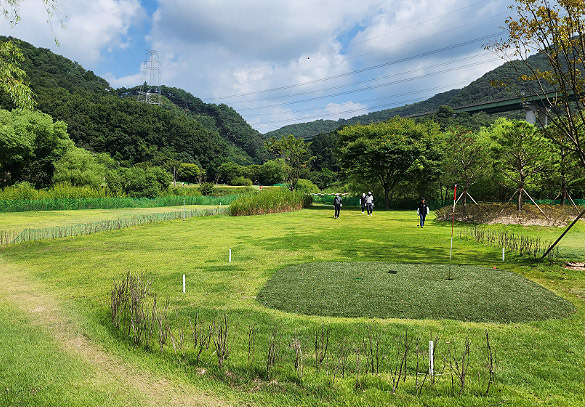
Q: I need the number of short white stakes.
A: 4